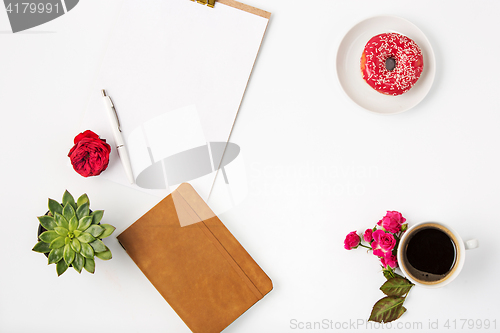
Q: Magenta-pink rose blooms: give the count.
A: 5